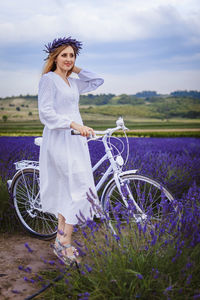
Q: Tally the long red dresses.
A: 0